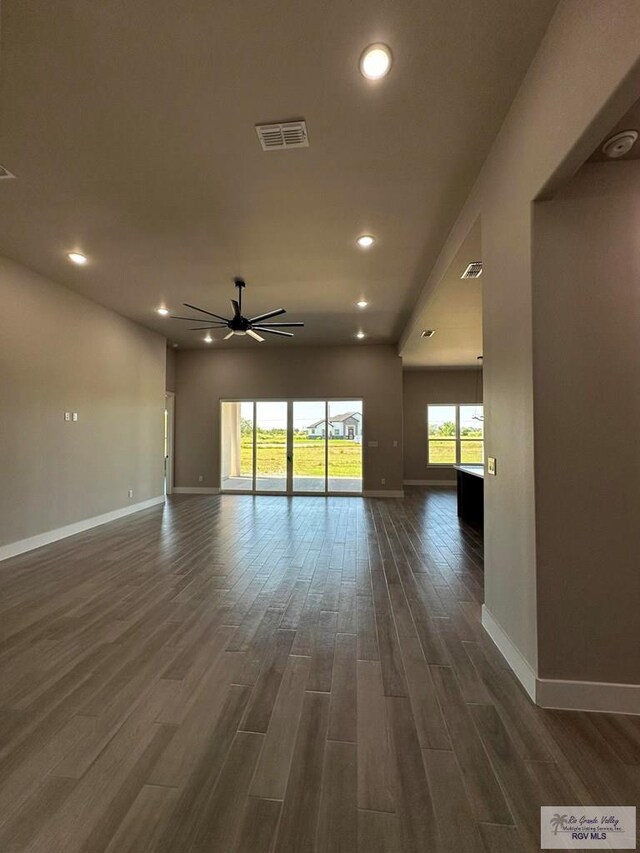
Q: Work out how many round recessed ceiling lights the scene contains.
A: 7